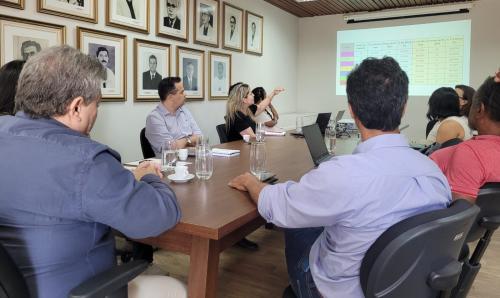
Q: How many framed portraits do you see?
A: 12